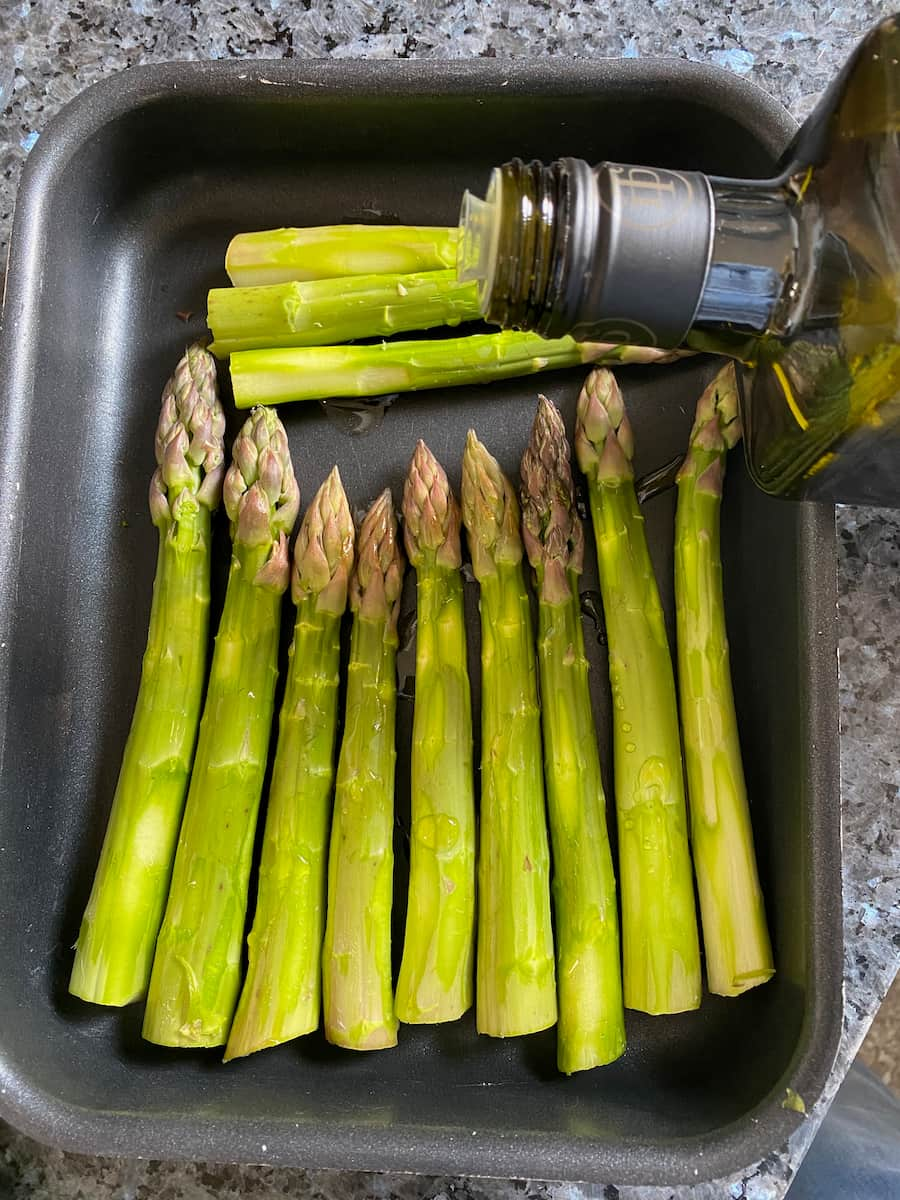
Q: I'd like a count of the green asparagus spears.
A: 12